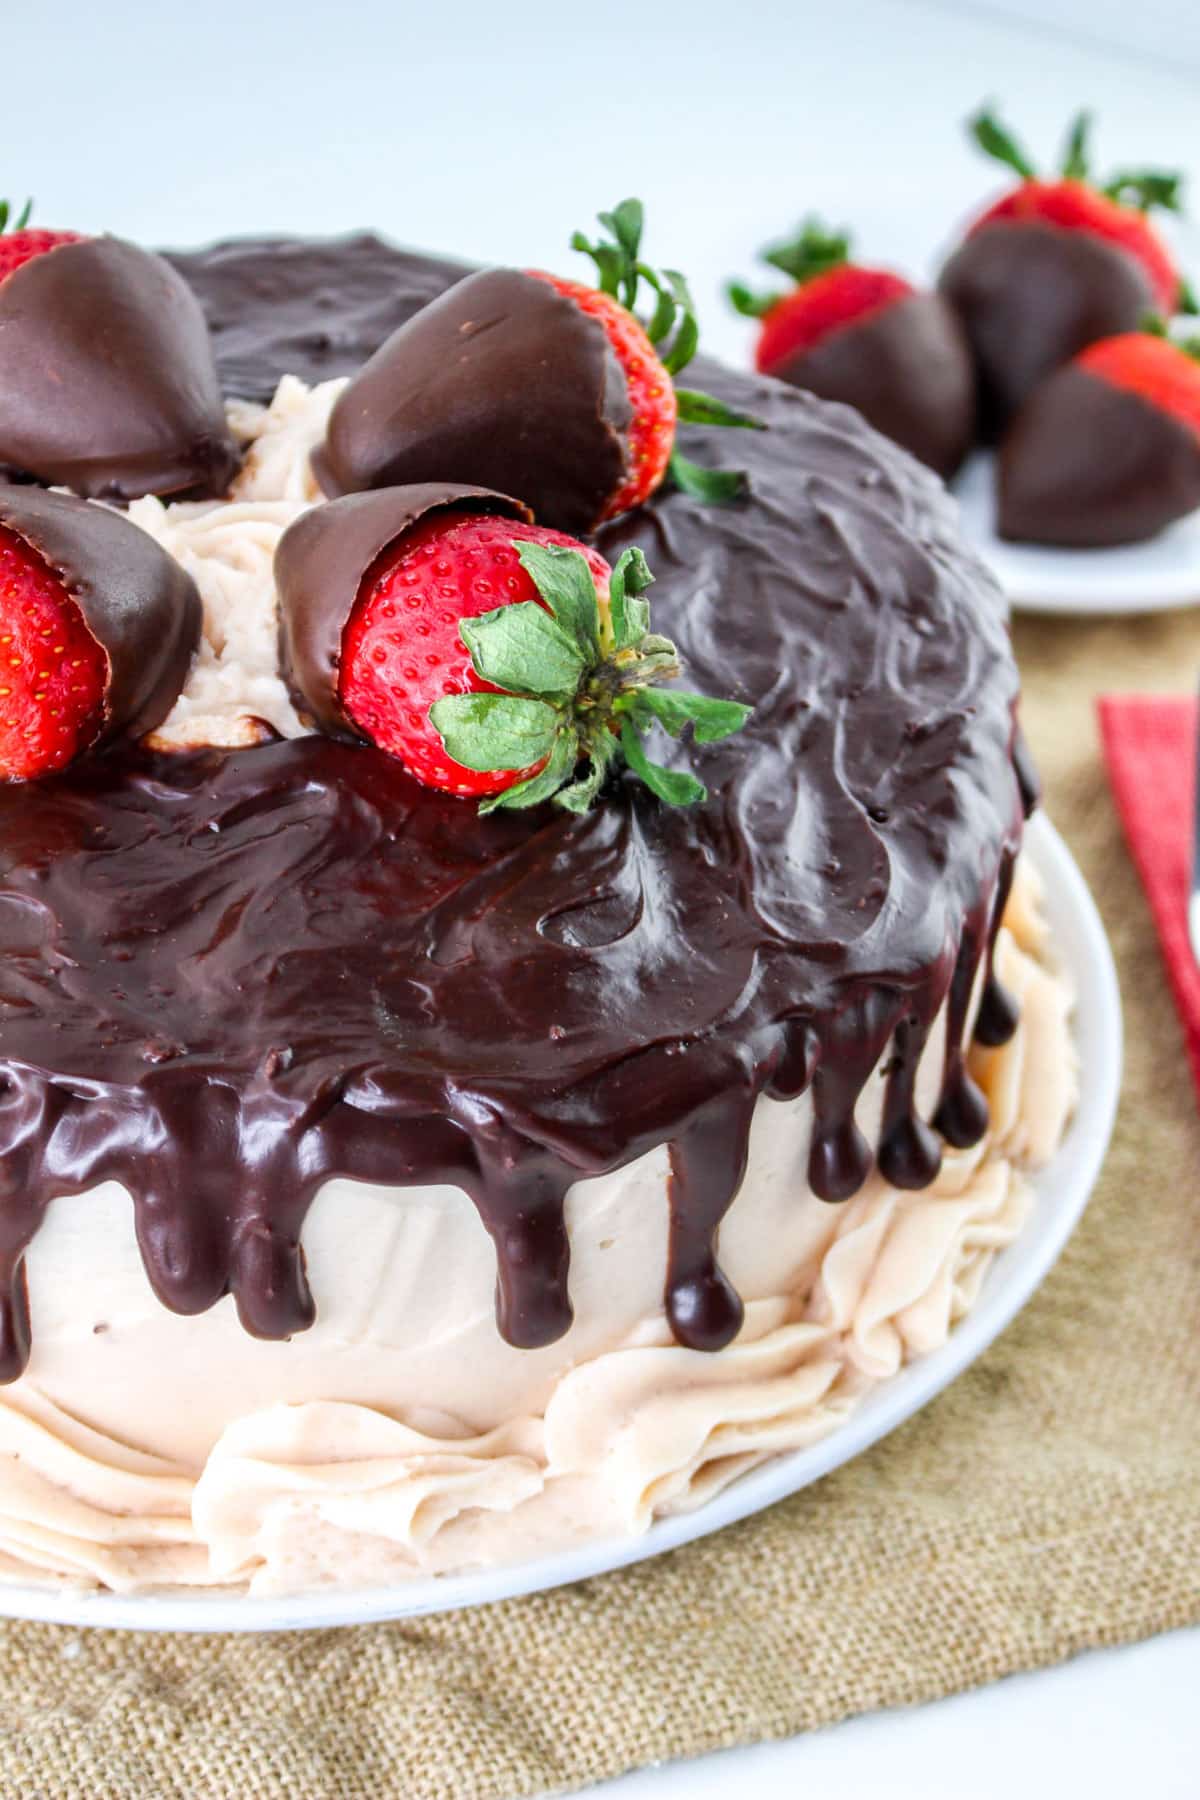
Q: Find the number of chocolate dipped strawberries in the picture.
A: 7